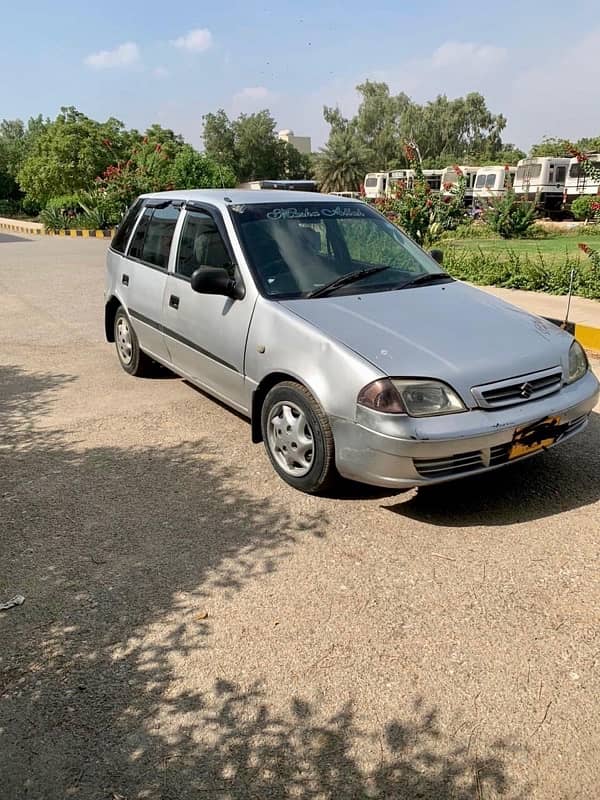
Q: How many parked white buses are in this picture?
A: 6